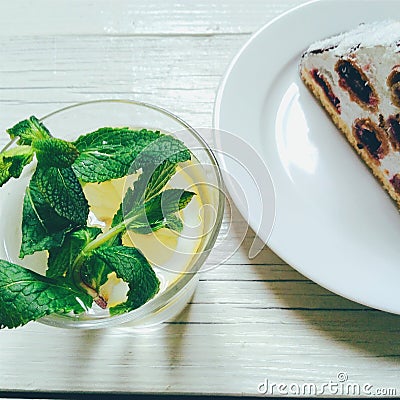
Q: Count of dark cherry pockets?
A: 6